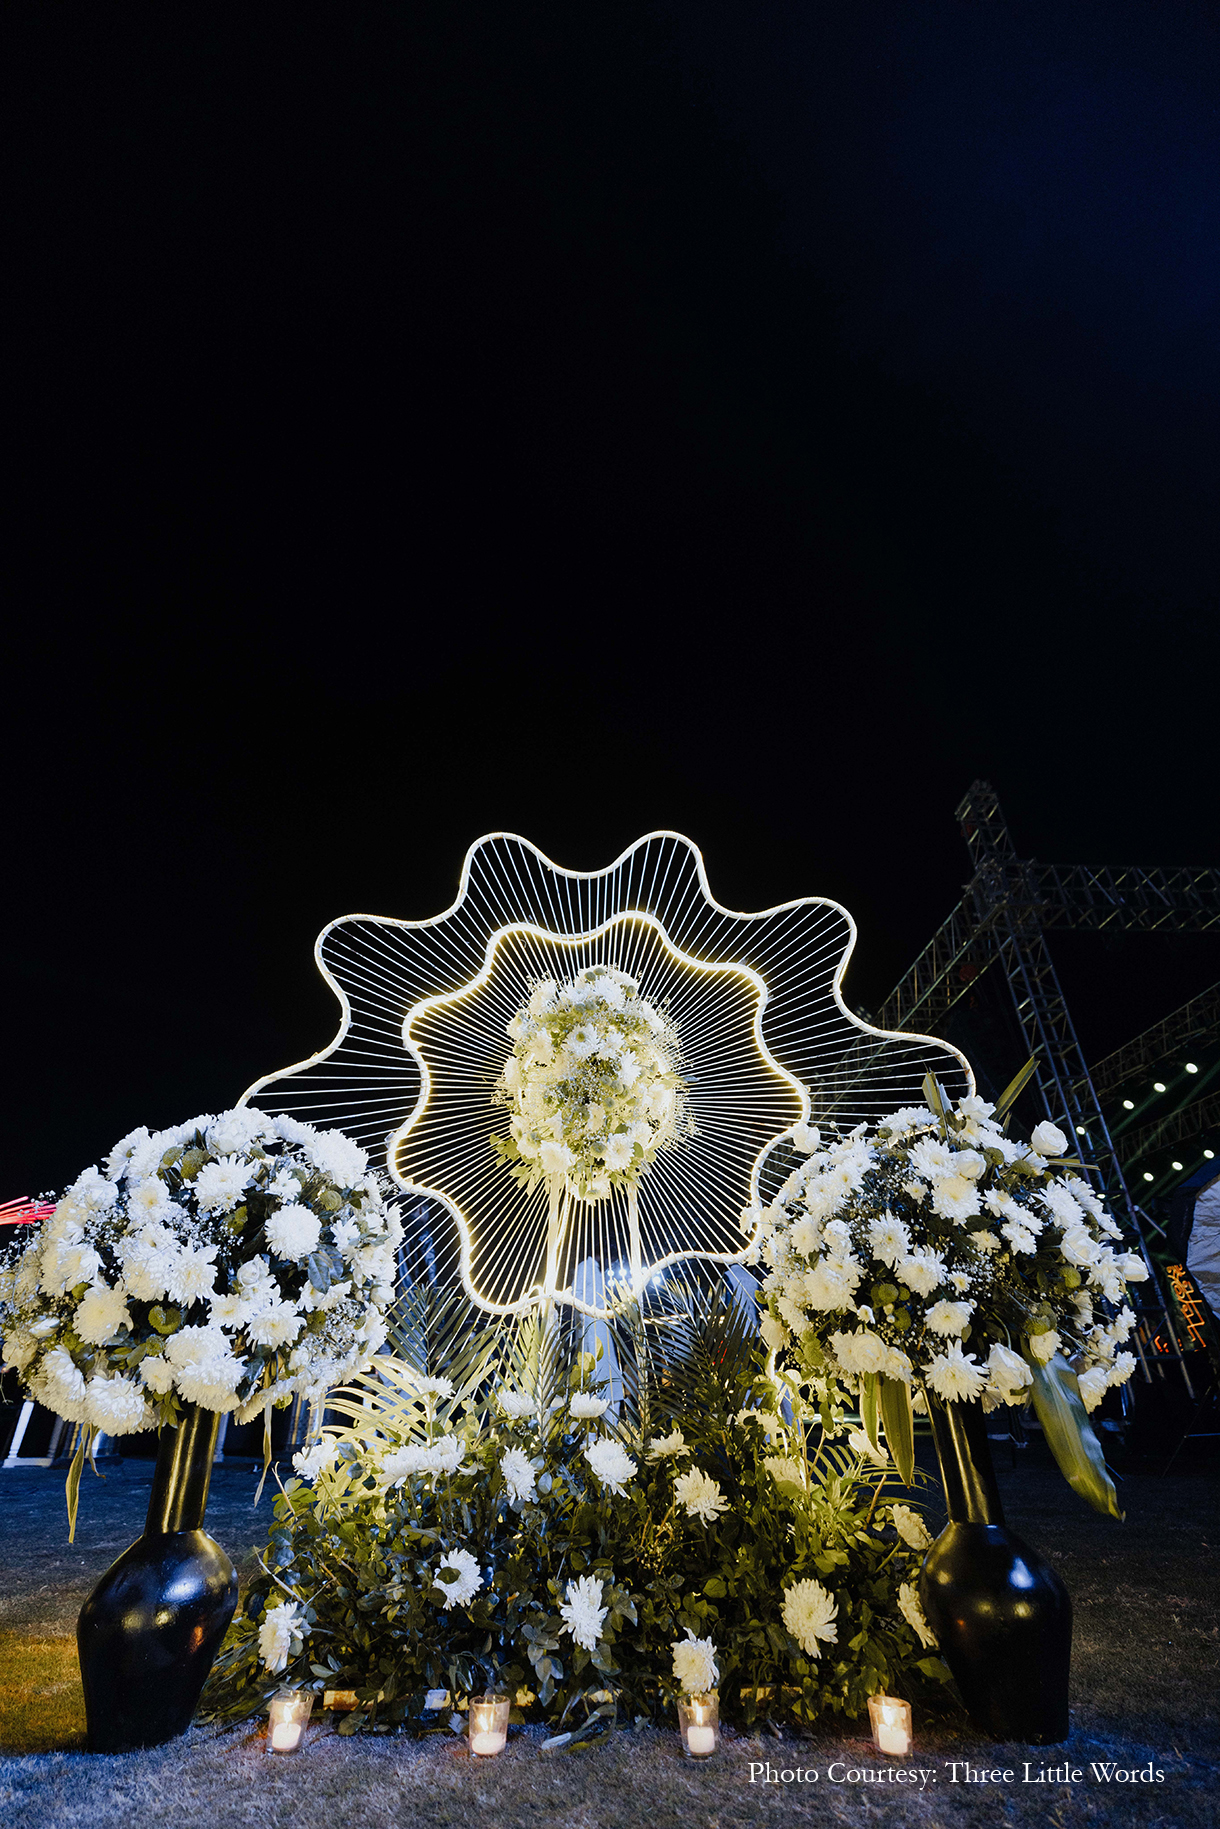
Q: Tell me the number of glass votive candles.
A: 4